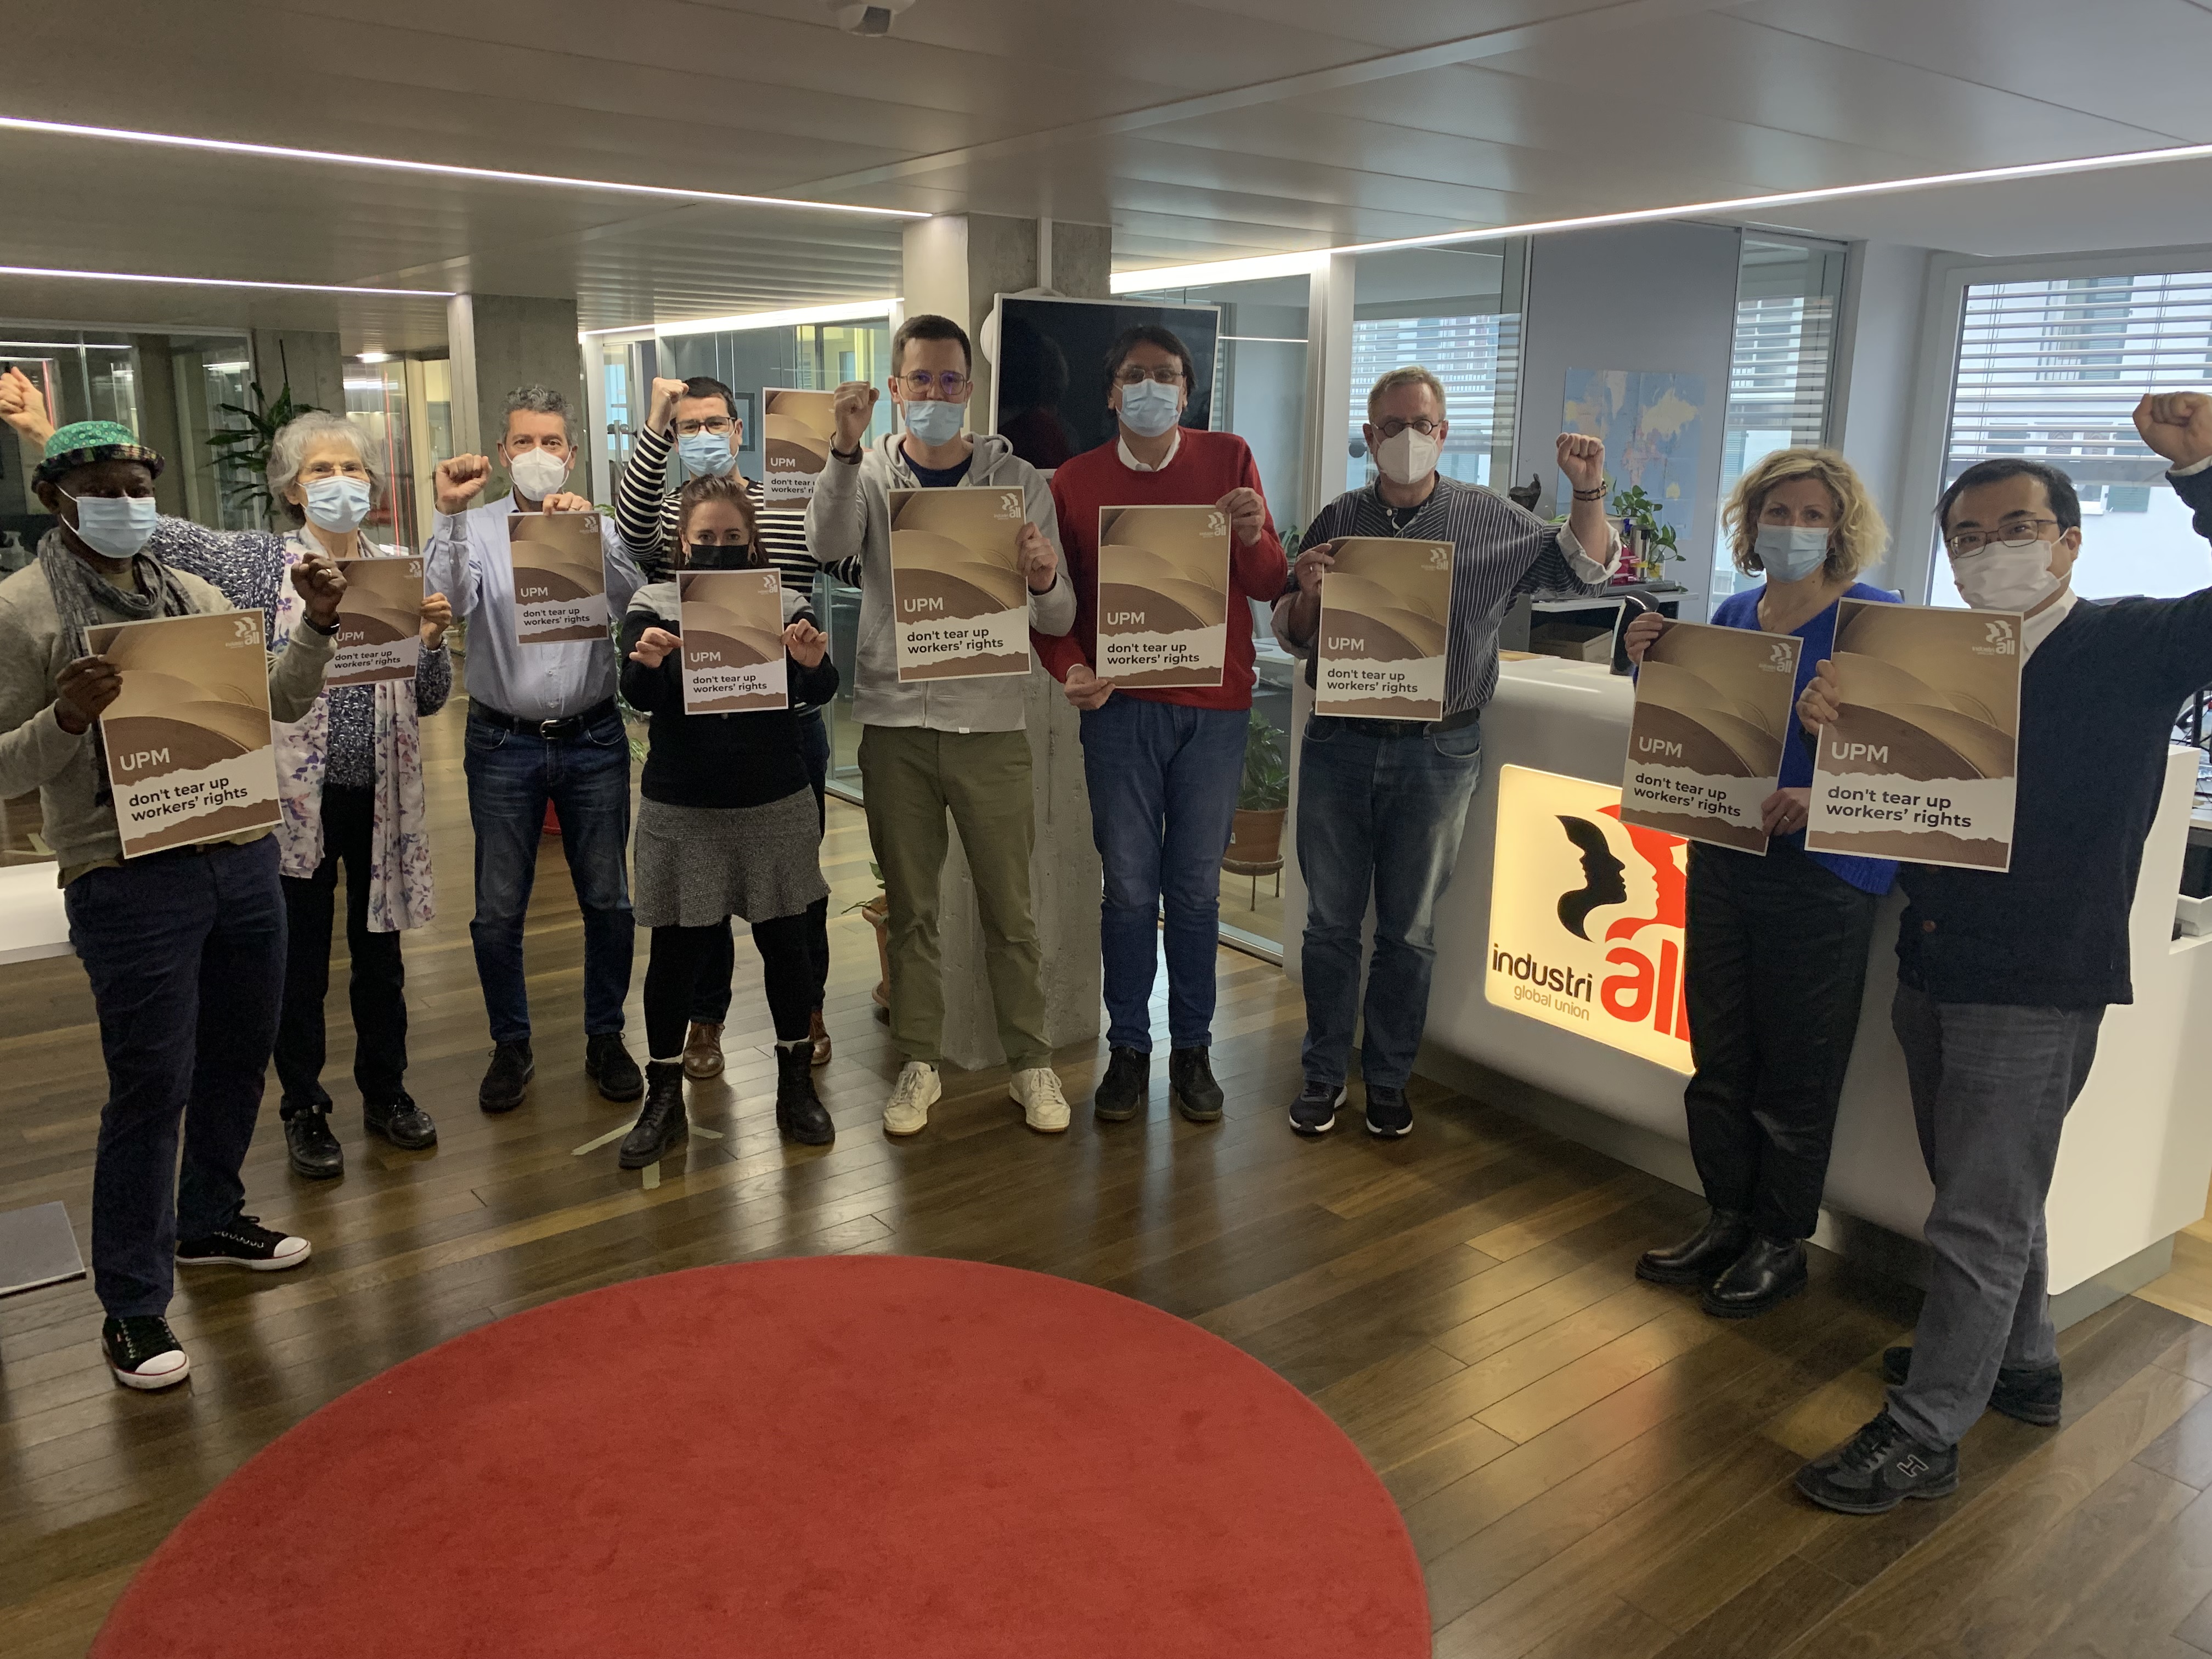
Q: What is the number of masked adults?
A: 10